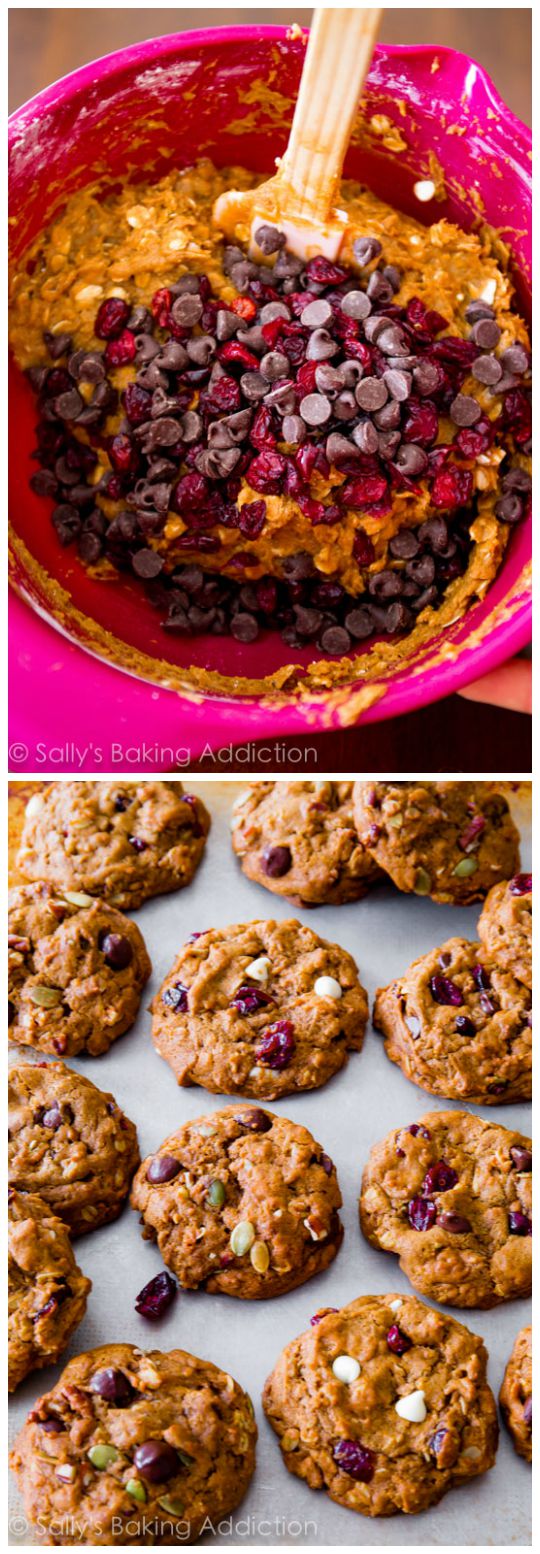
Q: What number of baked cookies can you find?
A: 14